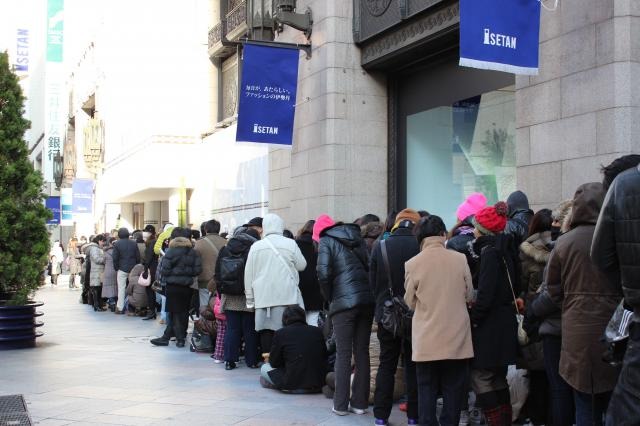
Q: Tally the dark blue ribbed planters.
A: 1